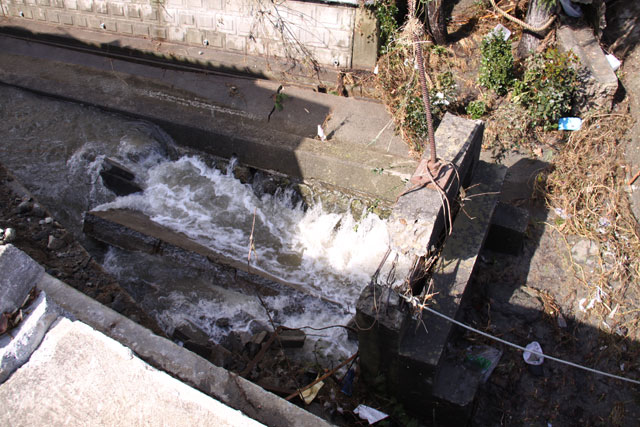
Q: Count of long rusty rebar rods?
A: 1